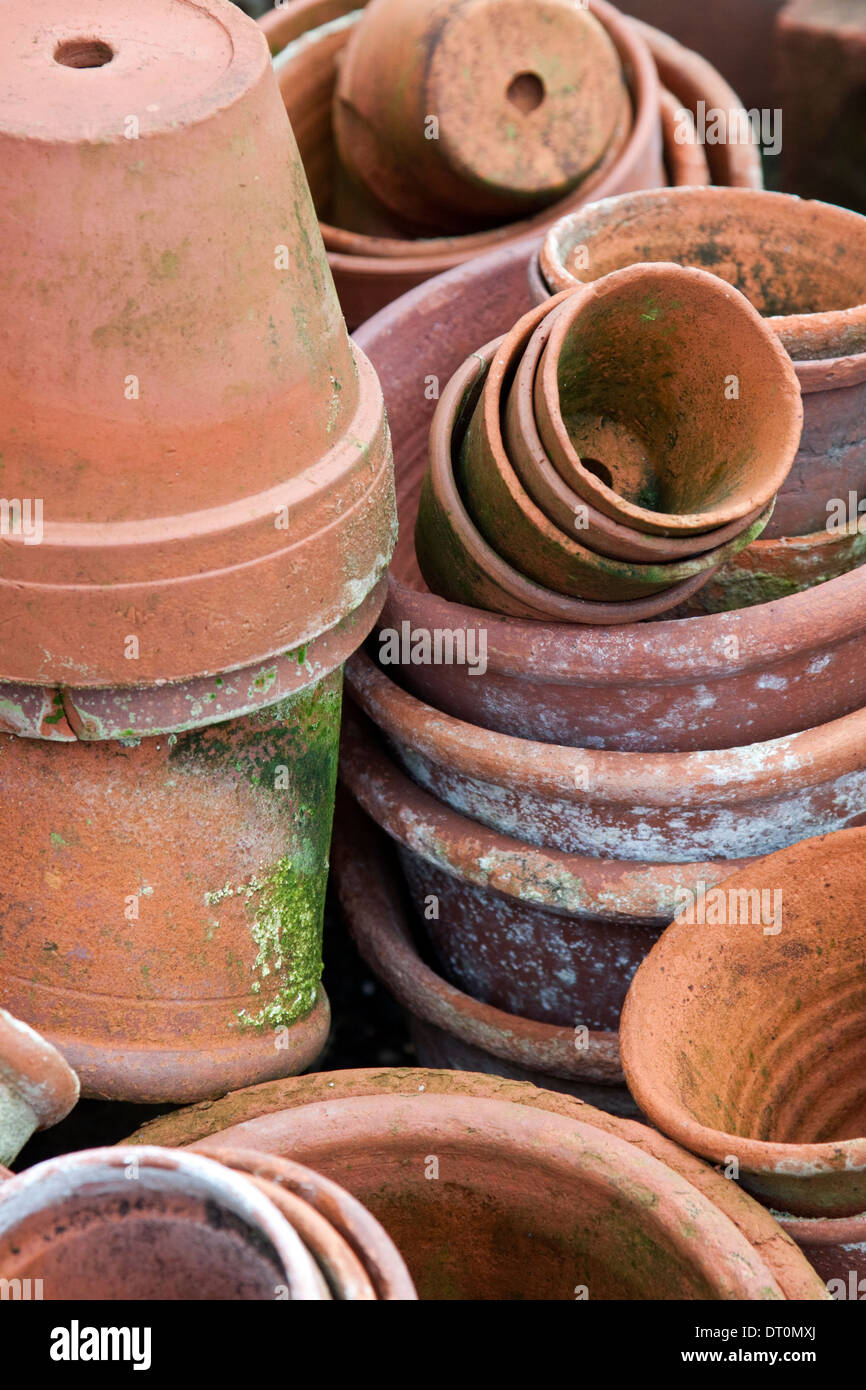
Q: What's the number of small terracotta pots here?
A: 4